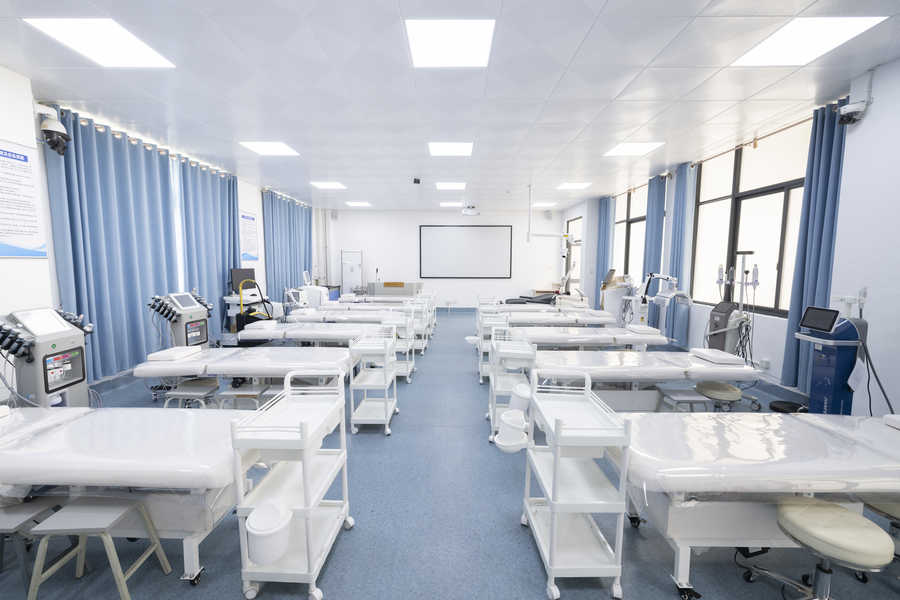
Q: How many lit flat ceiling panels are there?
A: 12